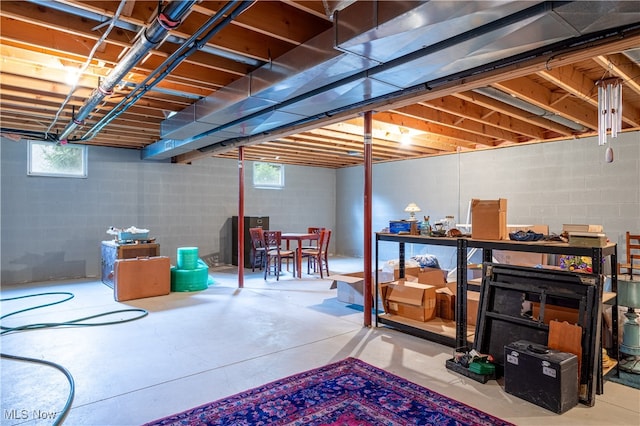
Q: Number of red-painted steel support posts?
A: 2